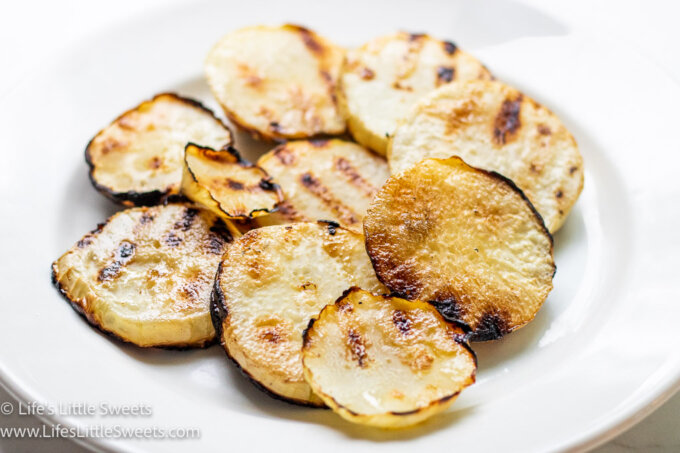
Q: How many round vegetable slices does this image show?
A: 10